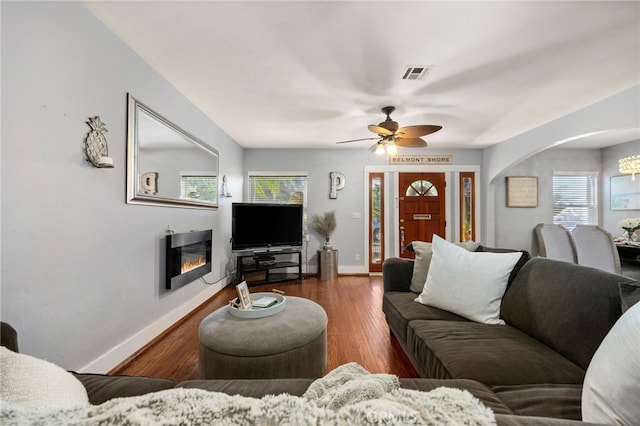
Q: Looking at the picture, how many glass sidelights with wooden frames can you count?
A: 2